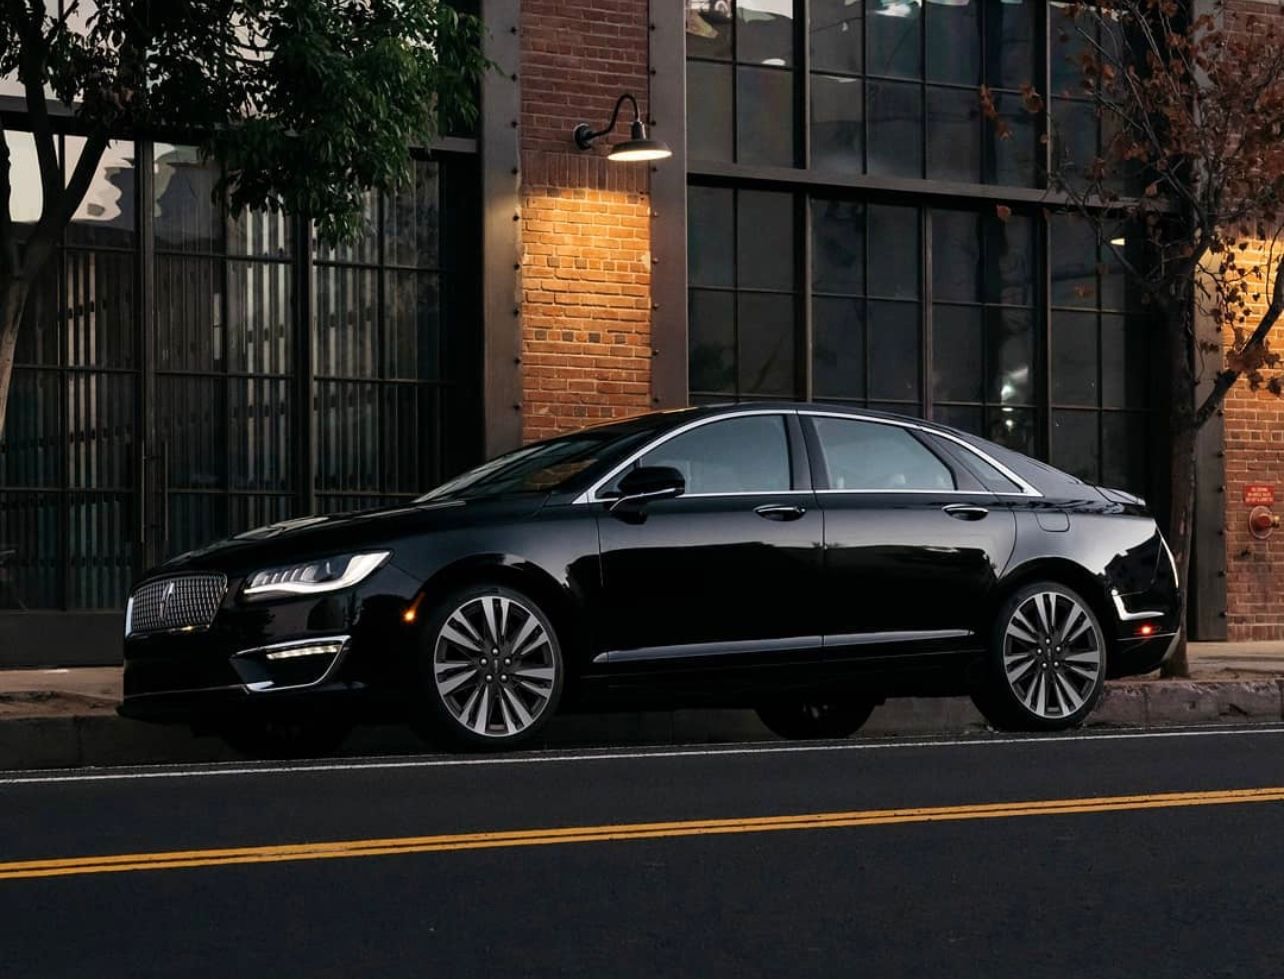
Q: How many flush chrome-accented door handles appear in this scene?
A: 2